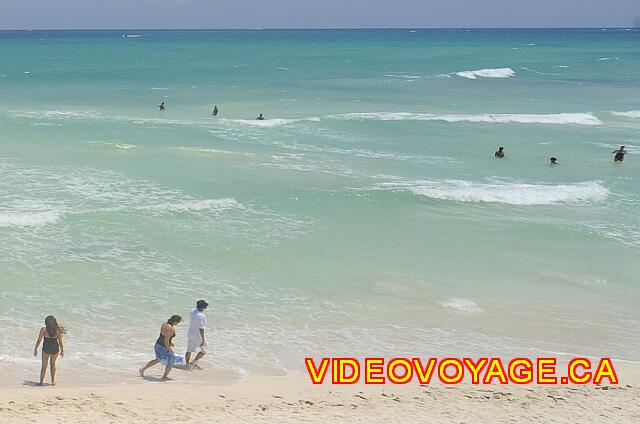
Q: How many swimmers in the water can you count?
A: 6